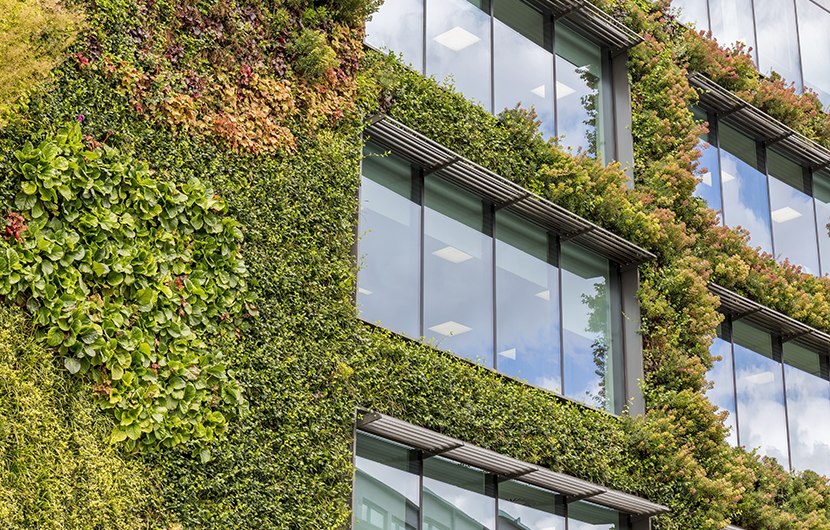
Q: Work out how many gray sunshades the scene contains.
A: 5